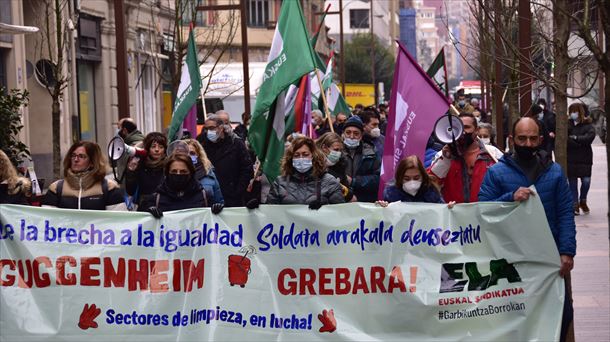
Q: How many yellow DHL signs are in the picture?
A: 1